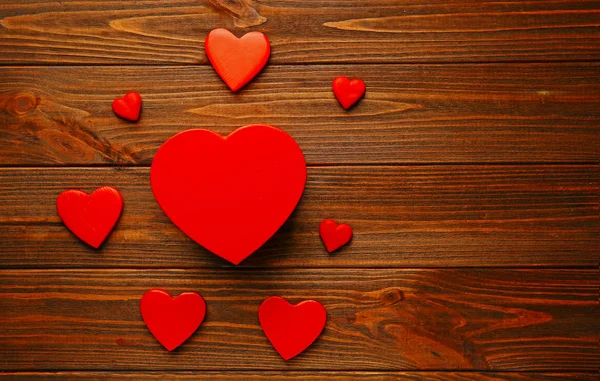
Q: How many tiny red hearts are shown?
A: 3